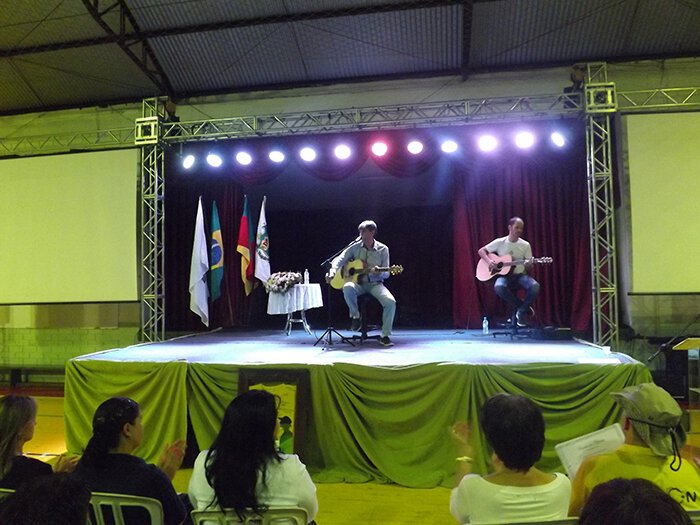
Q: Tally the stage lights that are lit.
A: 12